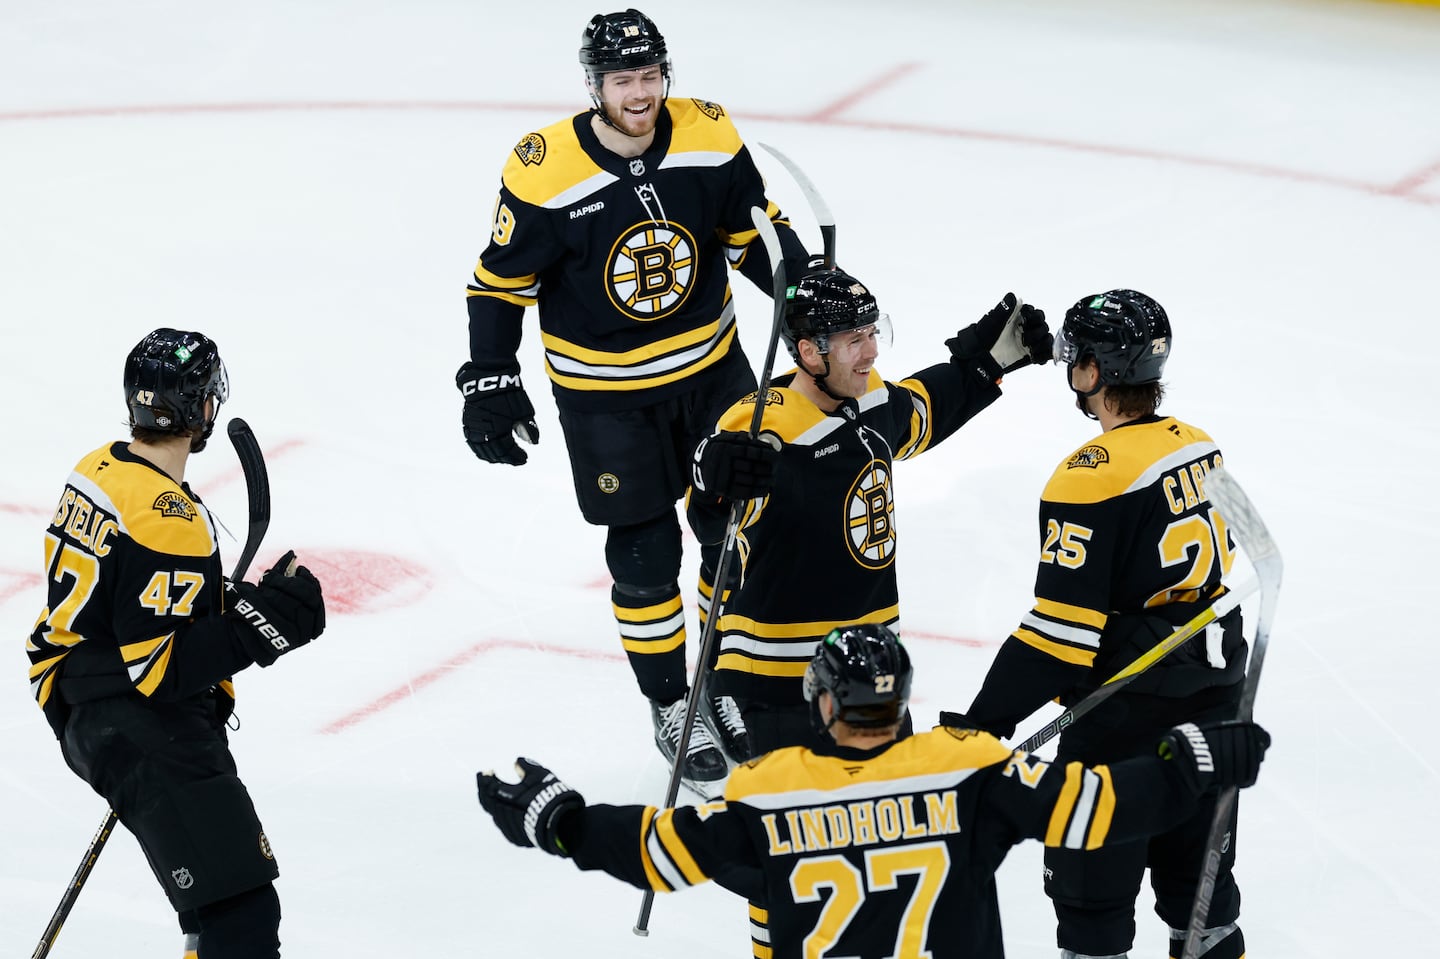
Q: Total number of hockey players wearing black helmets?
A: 5